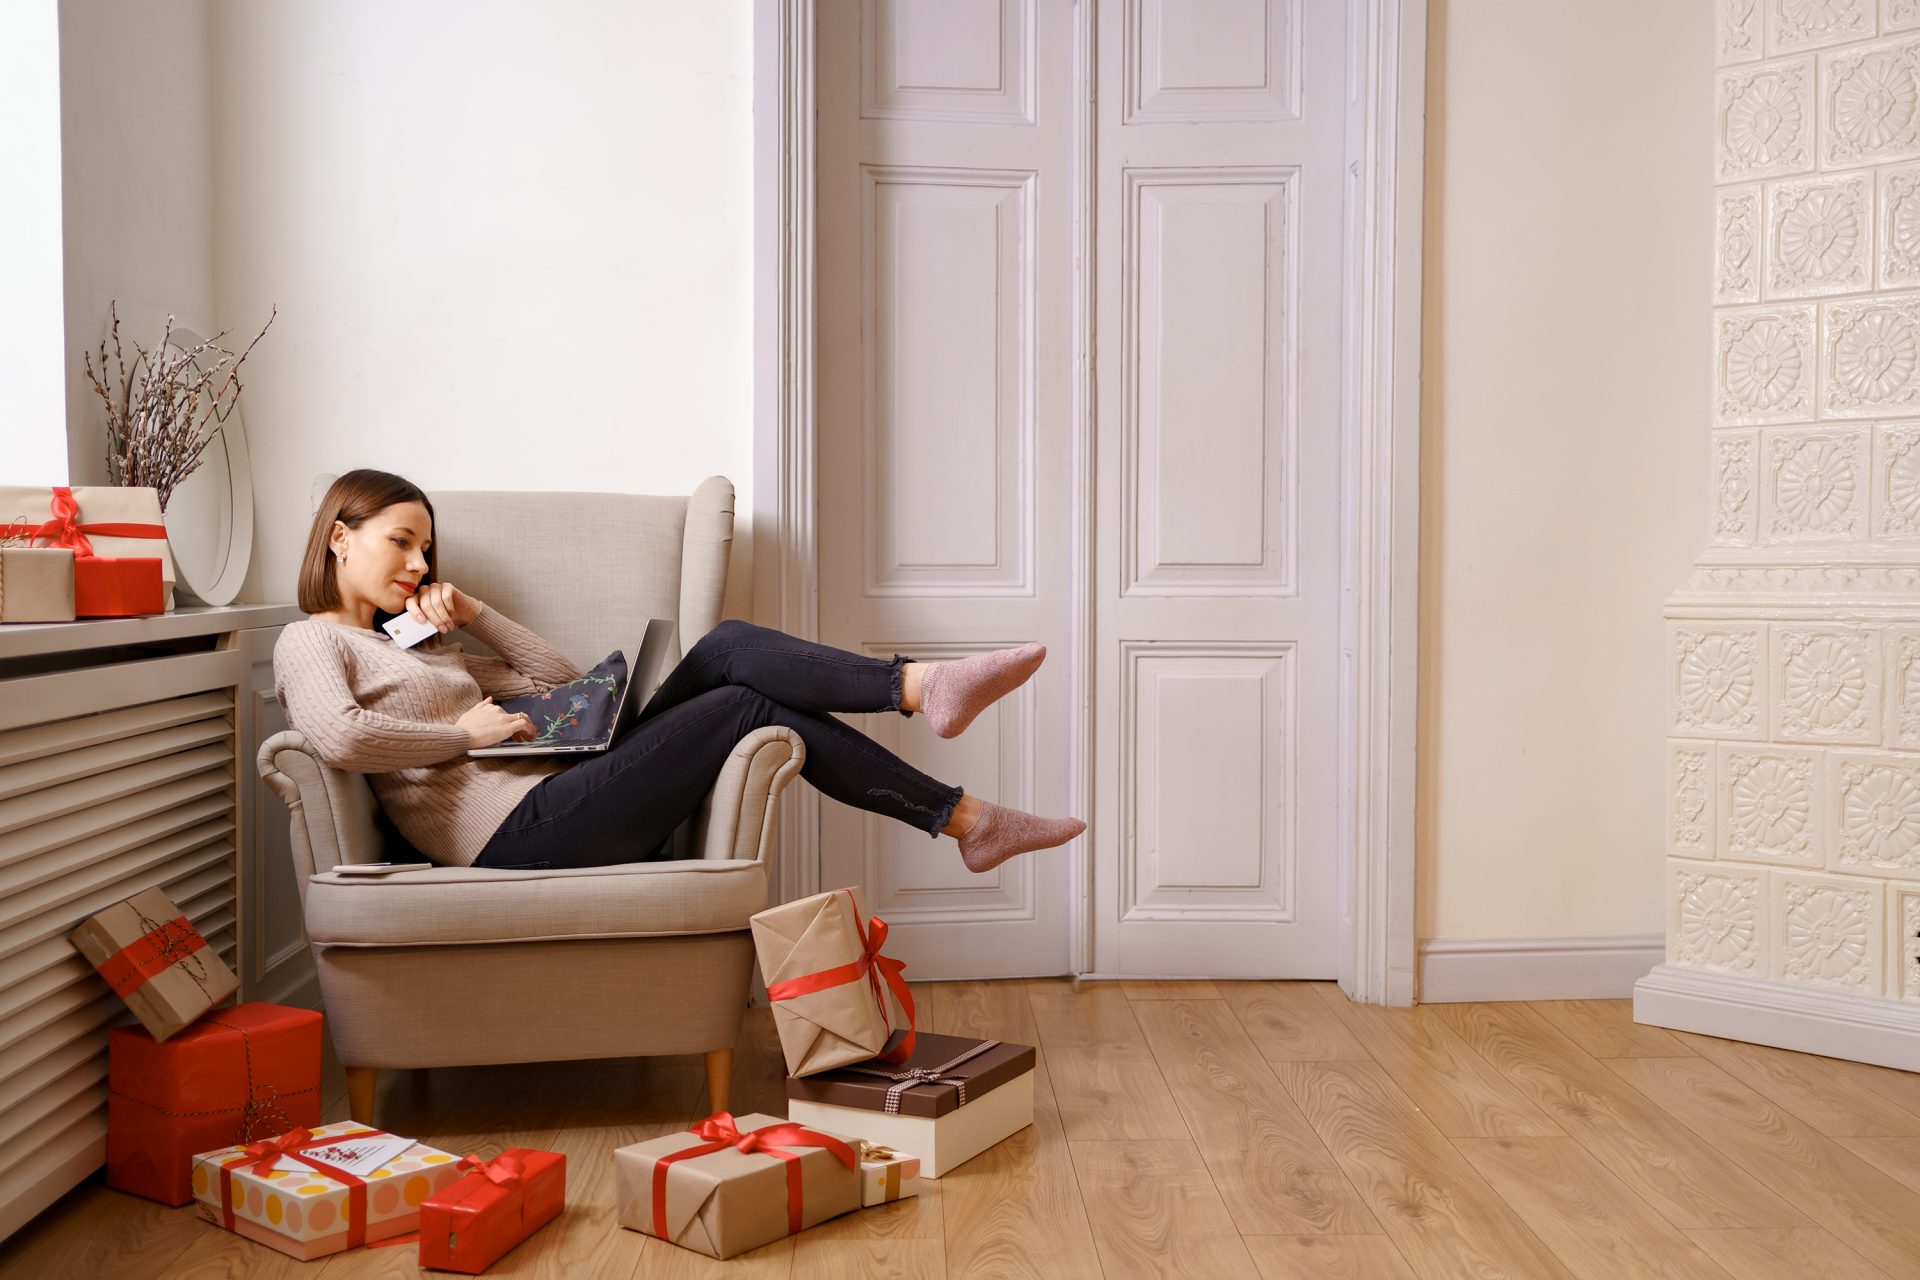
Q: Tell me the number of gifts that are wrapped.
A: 11